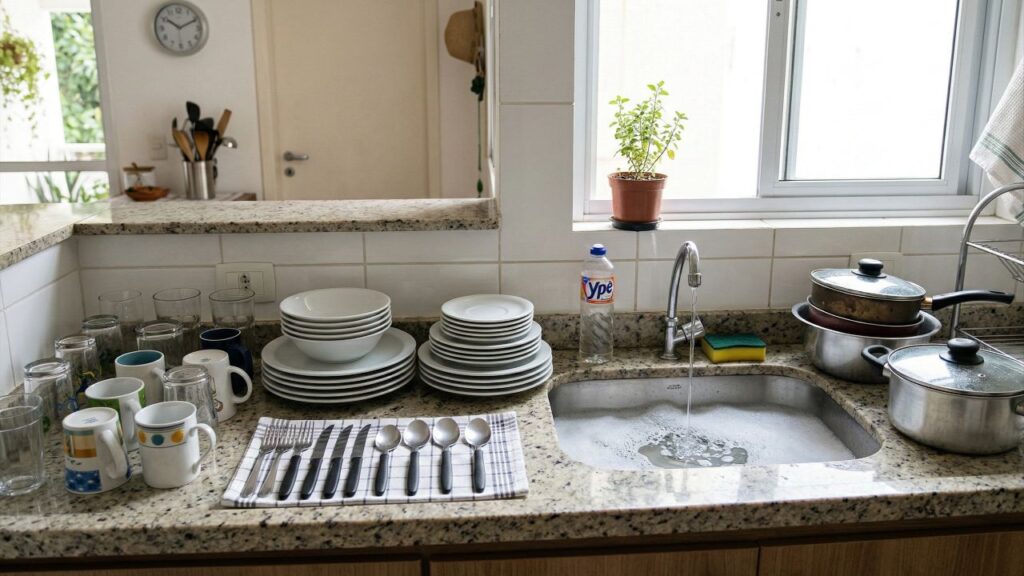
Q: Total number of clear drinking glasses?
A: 9